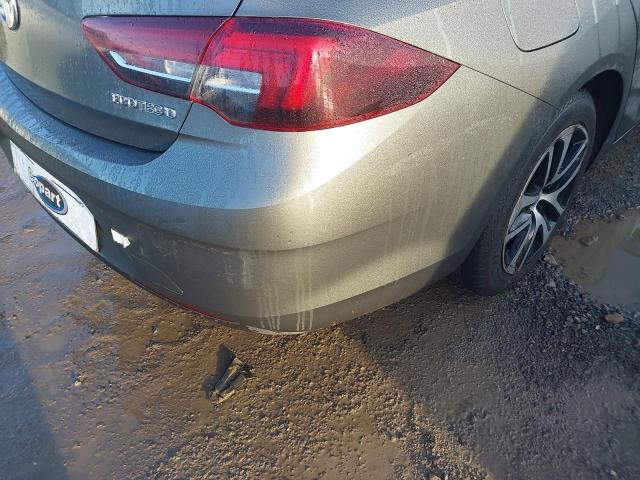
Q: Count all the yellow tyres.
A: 0